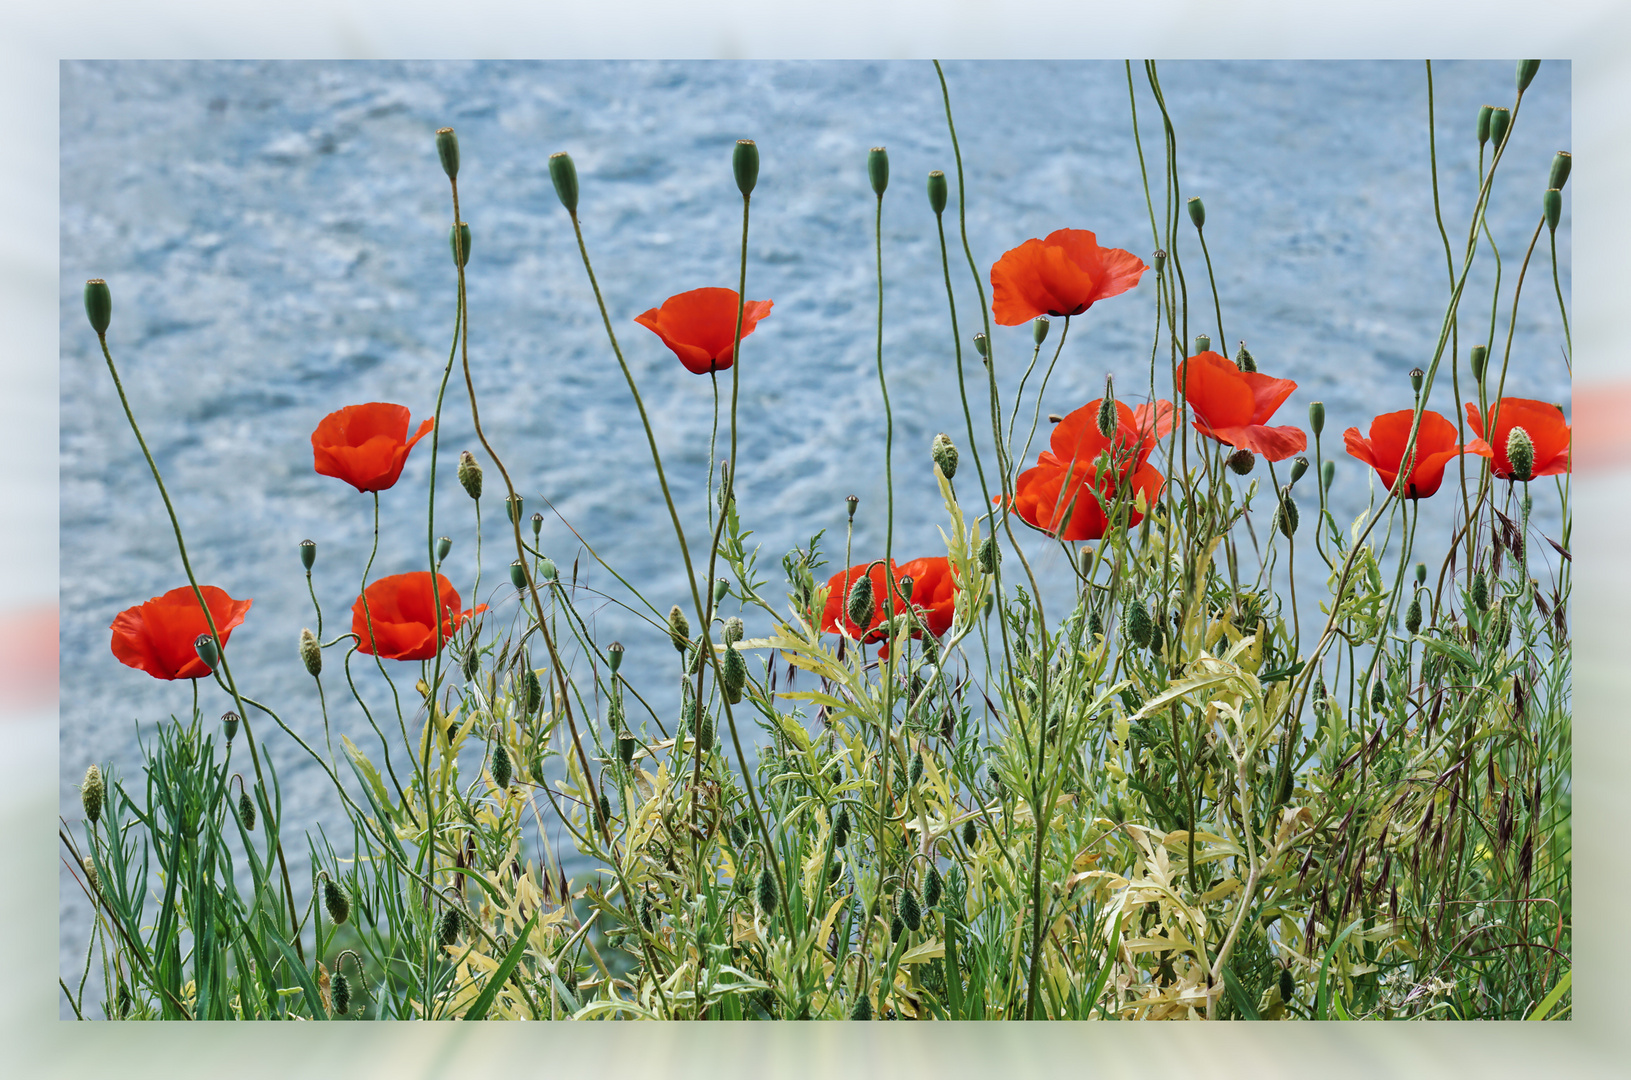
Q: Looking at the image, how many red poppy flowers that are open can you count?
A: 12